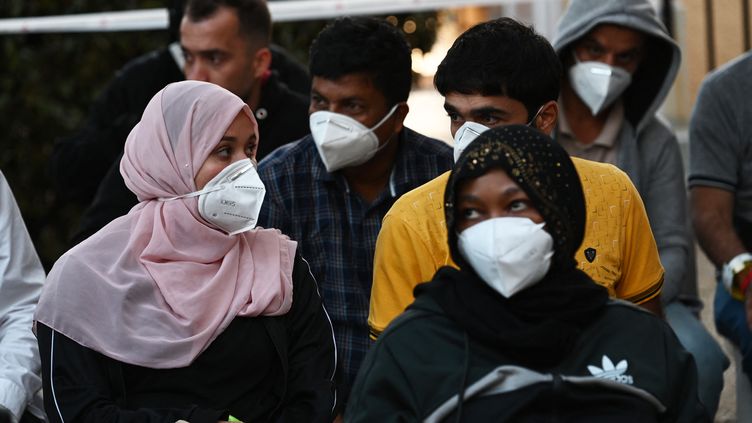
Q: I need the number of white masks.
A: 5